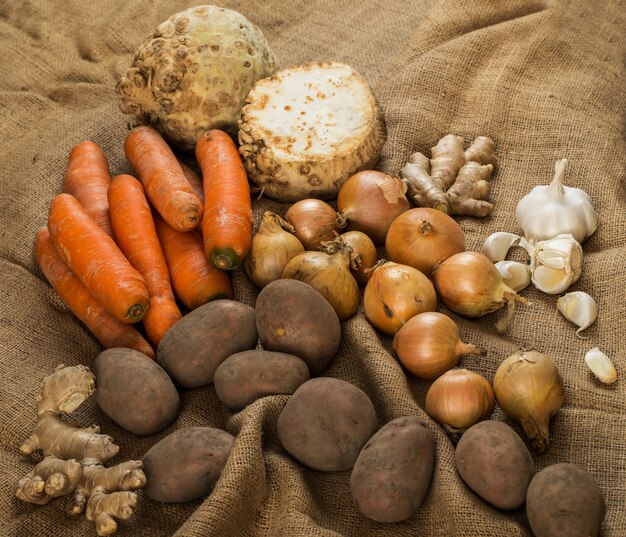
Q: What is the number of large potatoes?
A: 9